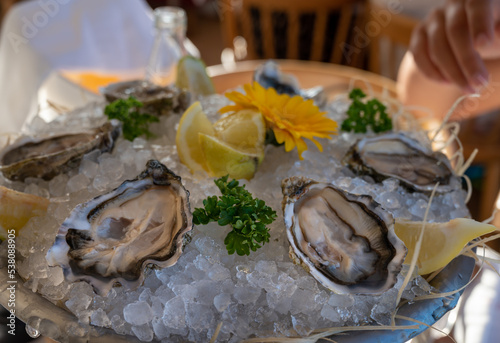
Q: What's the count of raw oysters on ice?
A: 6